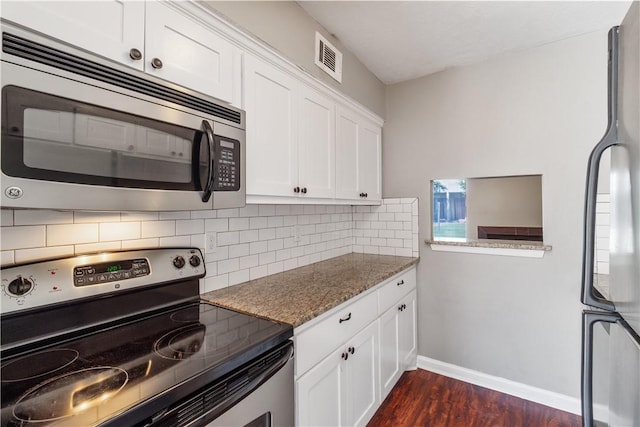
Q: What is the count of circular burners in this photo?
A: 4